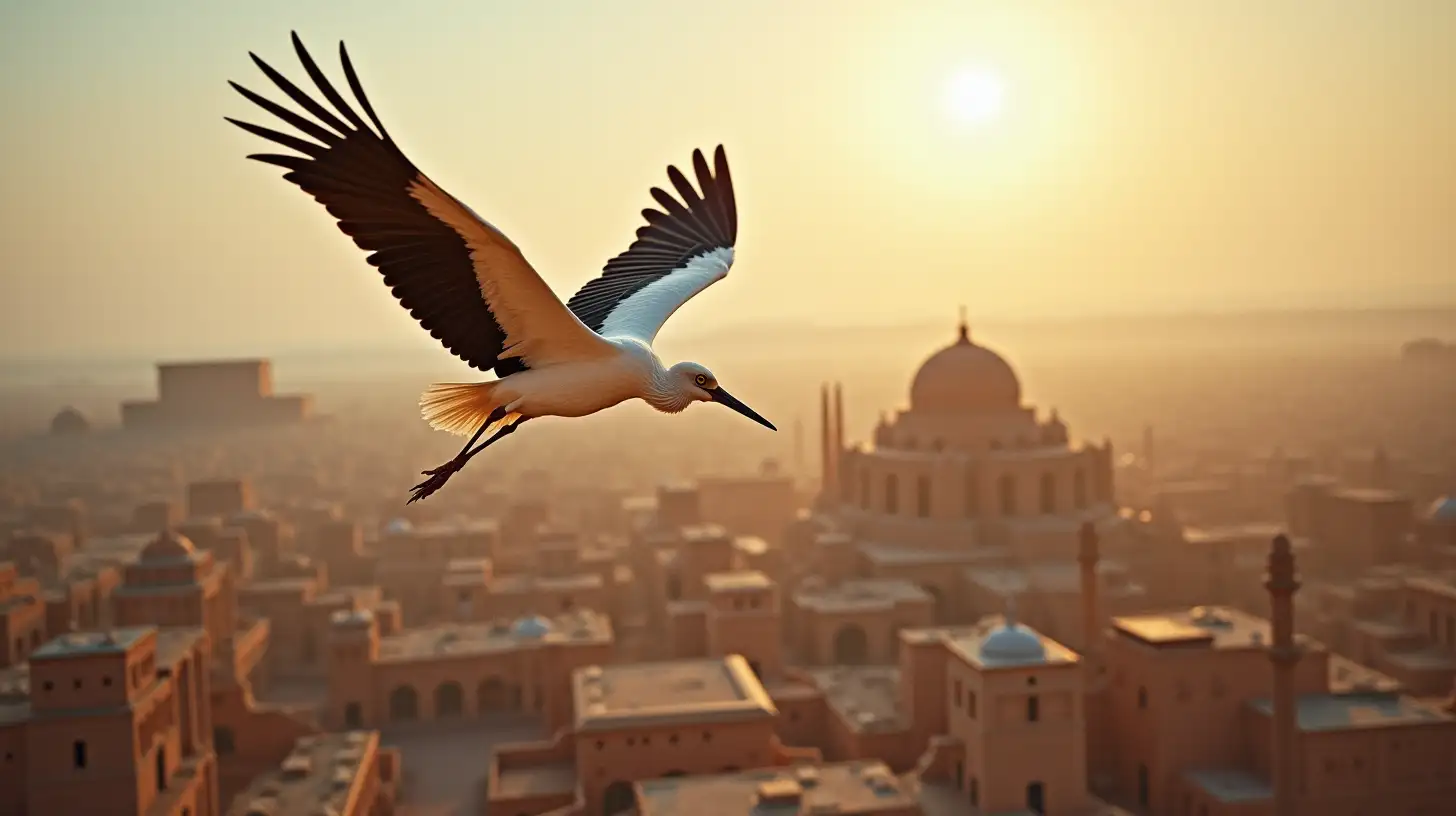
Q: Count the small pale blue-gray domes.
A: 4